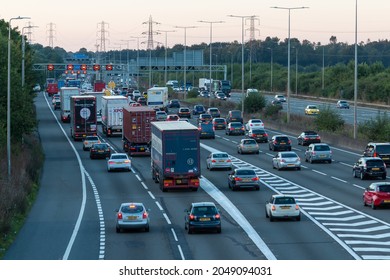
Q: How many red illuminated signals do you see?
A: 9